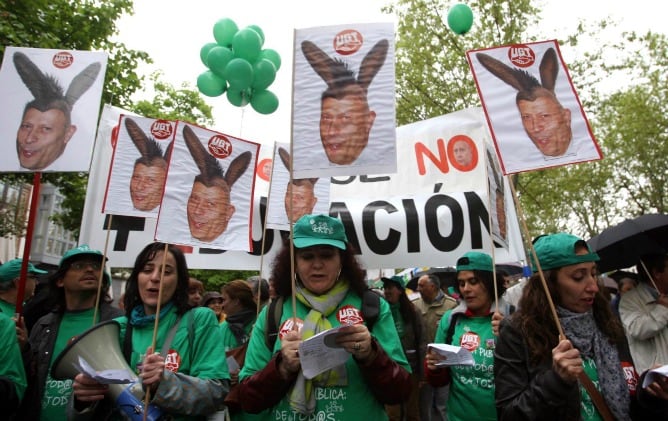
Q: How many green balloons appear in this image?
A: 12